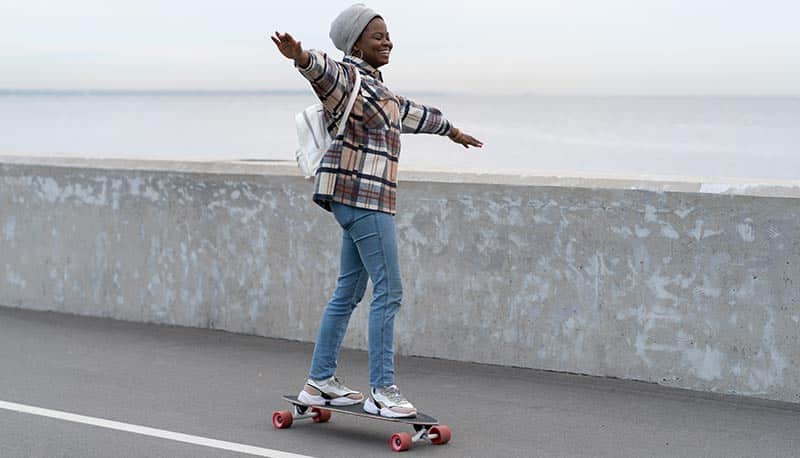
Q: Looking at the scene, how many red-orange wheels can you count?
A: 4